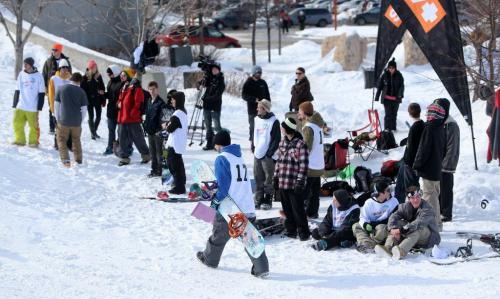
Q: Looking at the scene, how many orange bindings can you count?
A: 1